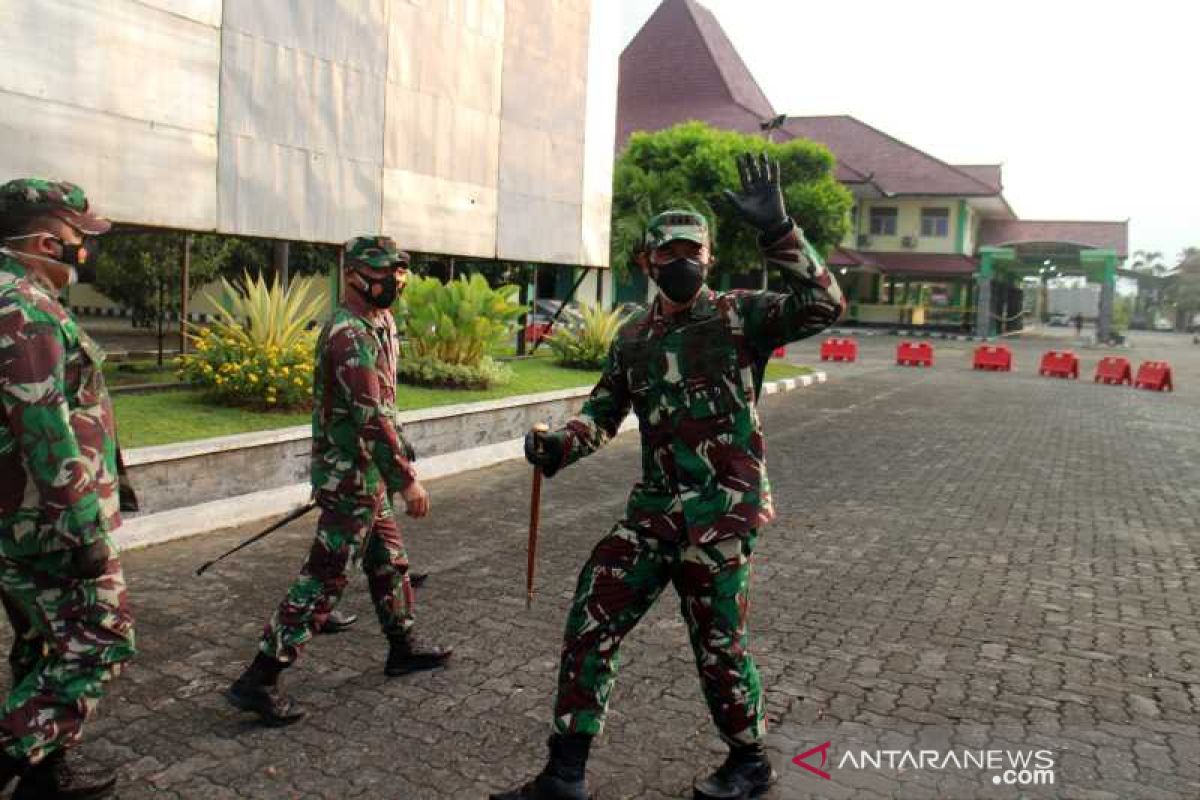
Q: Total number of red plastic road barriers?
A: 7